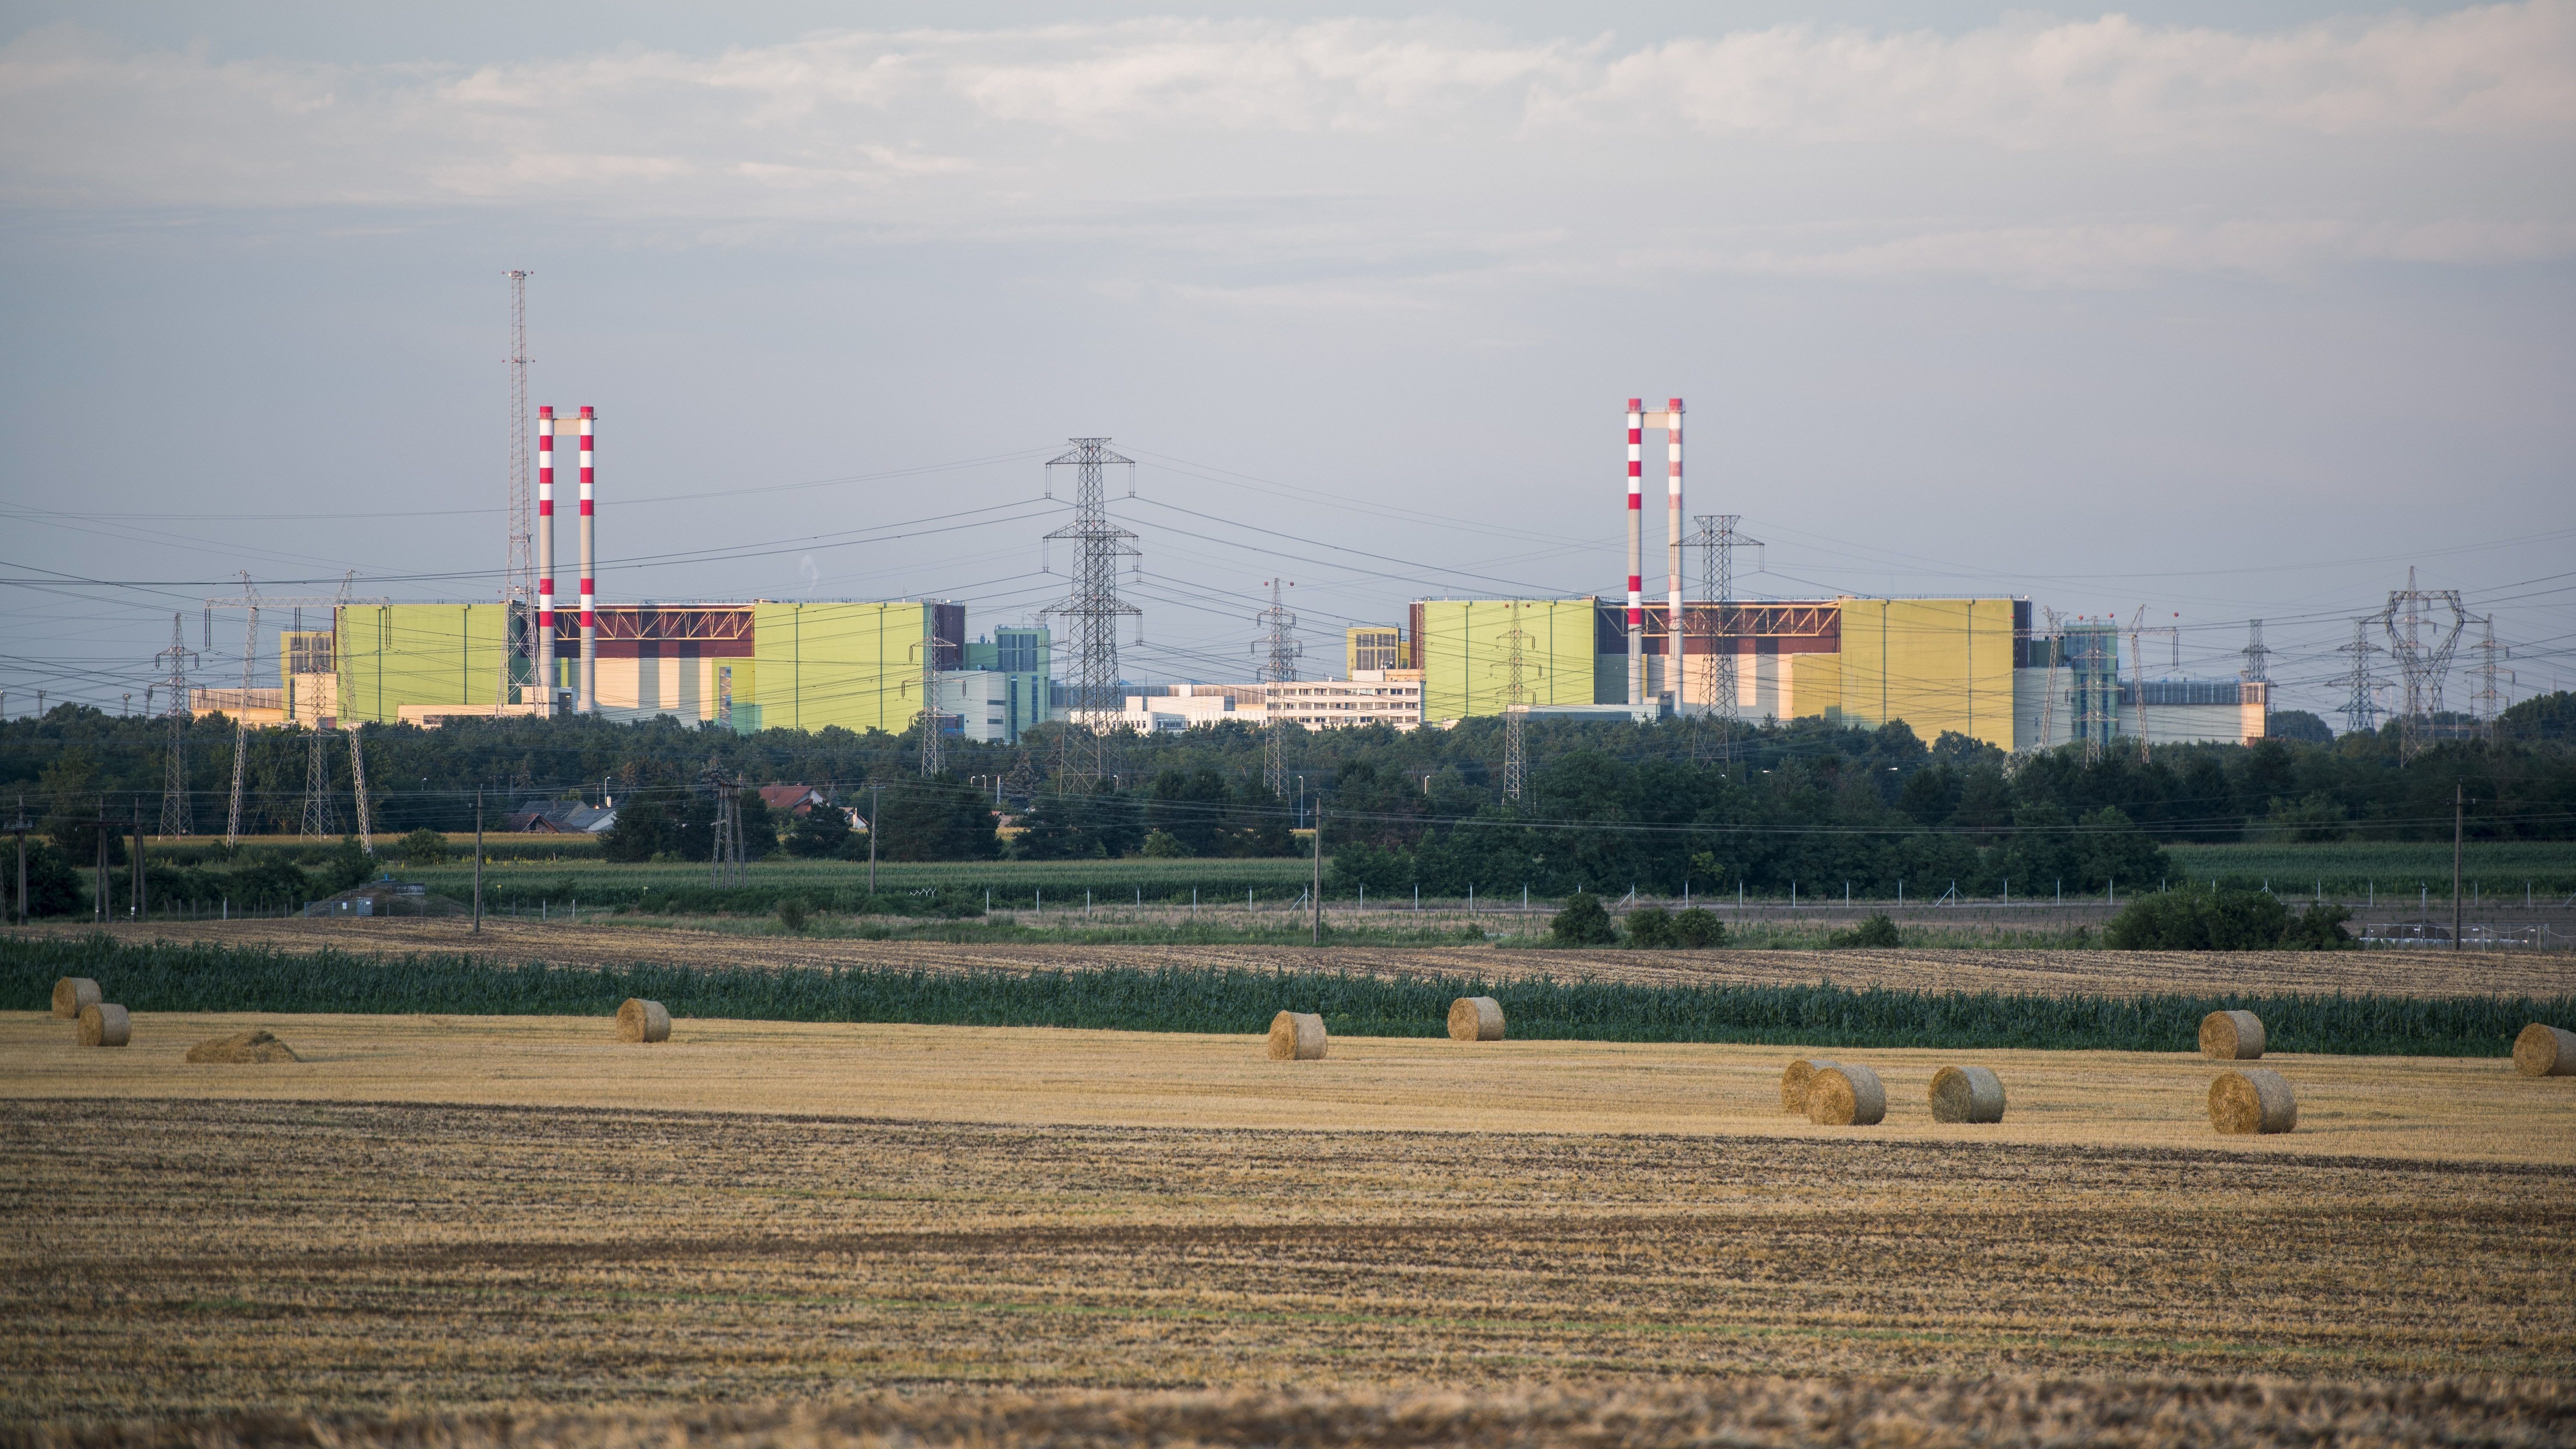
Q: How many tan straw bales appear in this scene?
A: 11